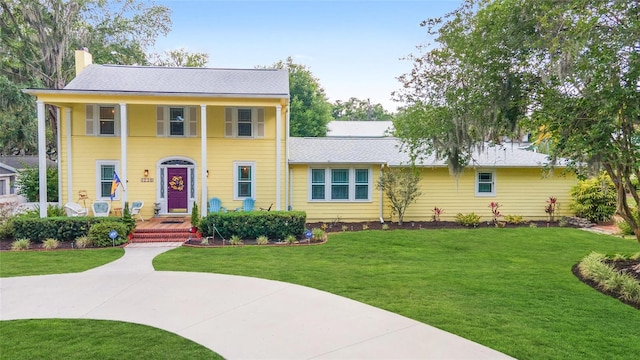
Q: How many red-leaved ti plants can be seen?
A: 3